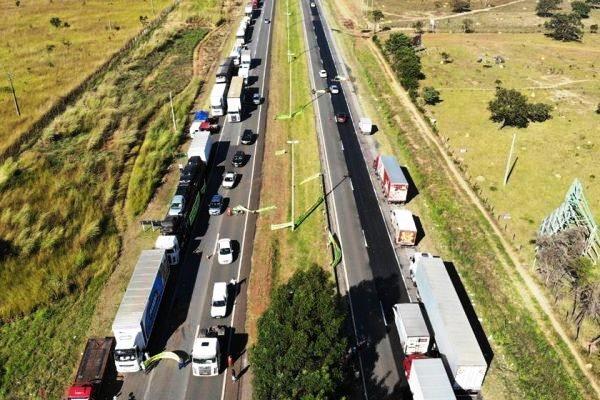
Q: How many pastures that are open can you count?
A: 2